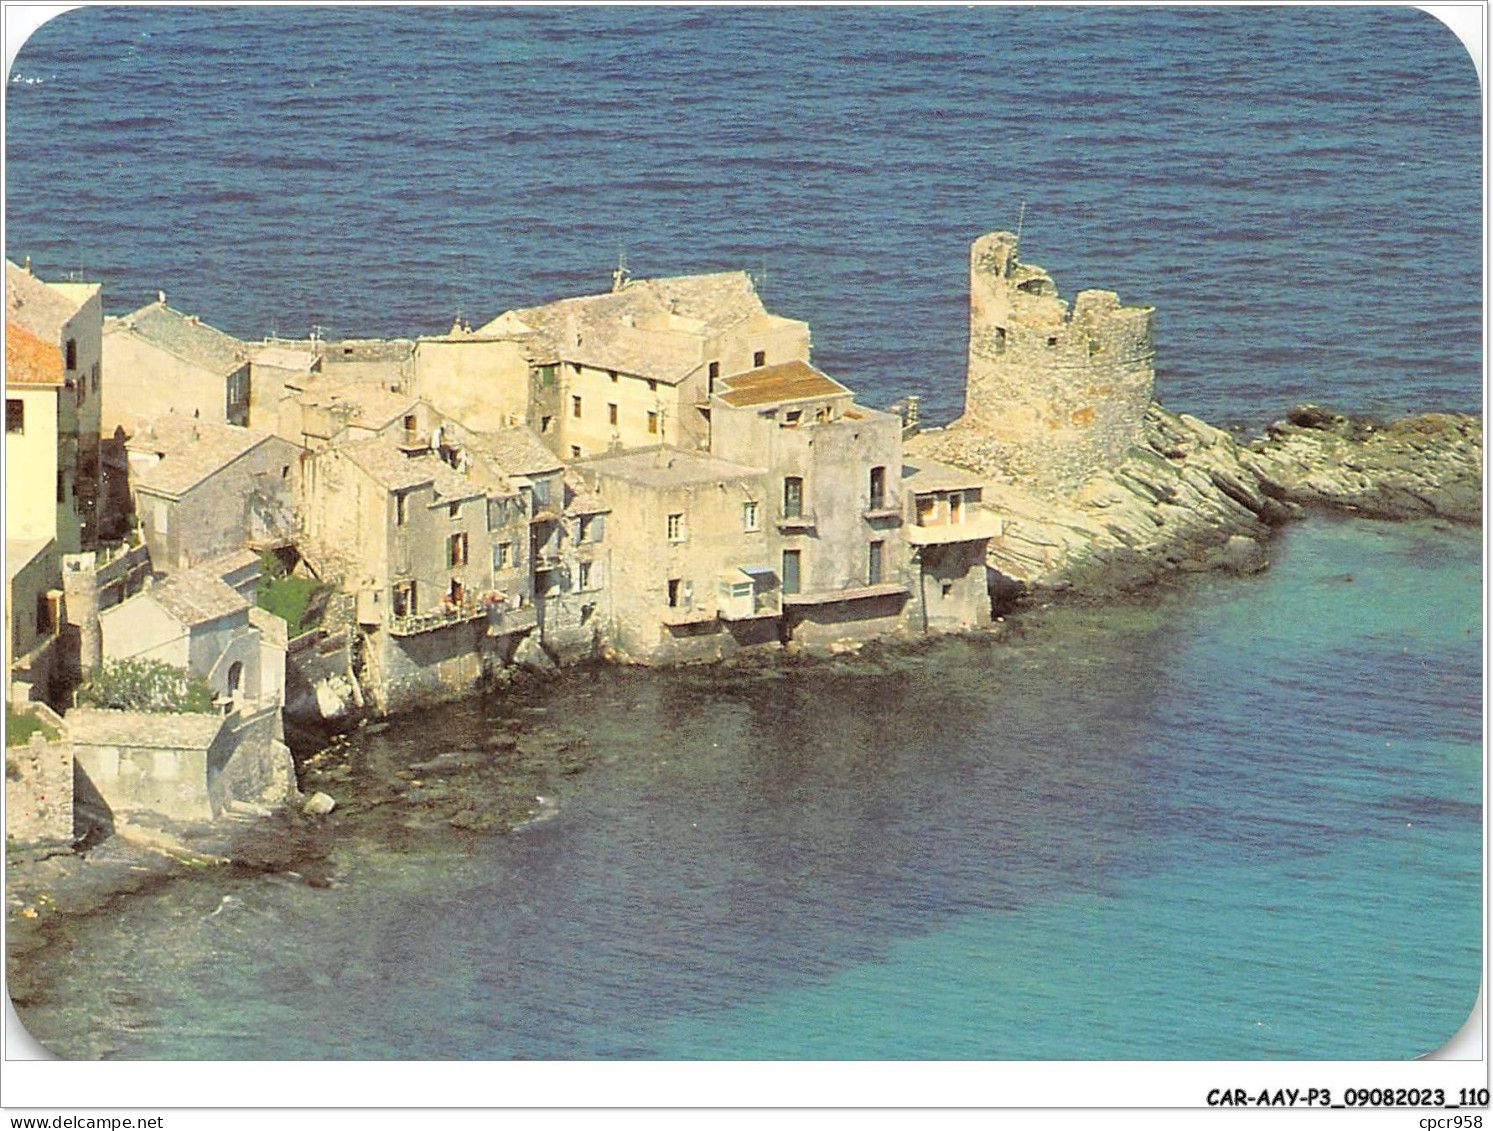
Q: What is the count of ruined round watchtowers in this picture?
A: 1